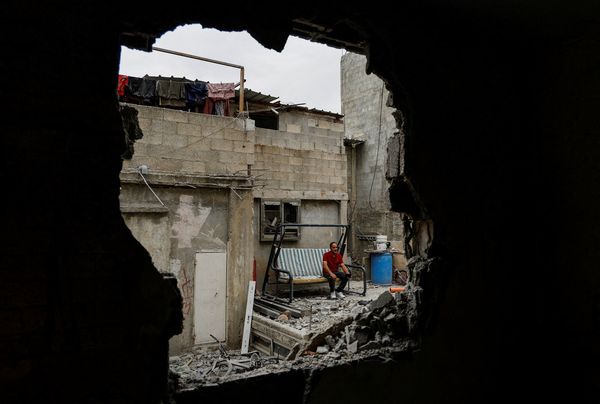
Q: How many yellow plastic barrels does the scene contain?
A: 0